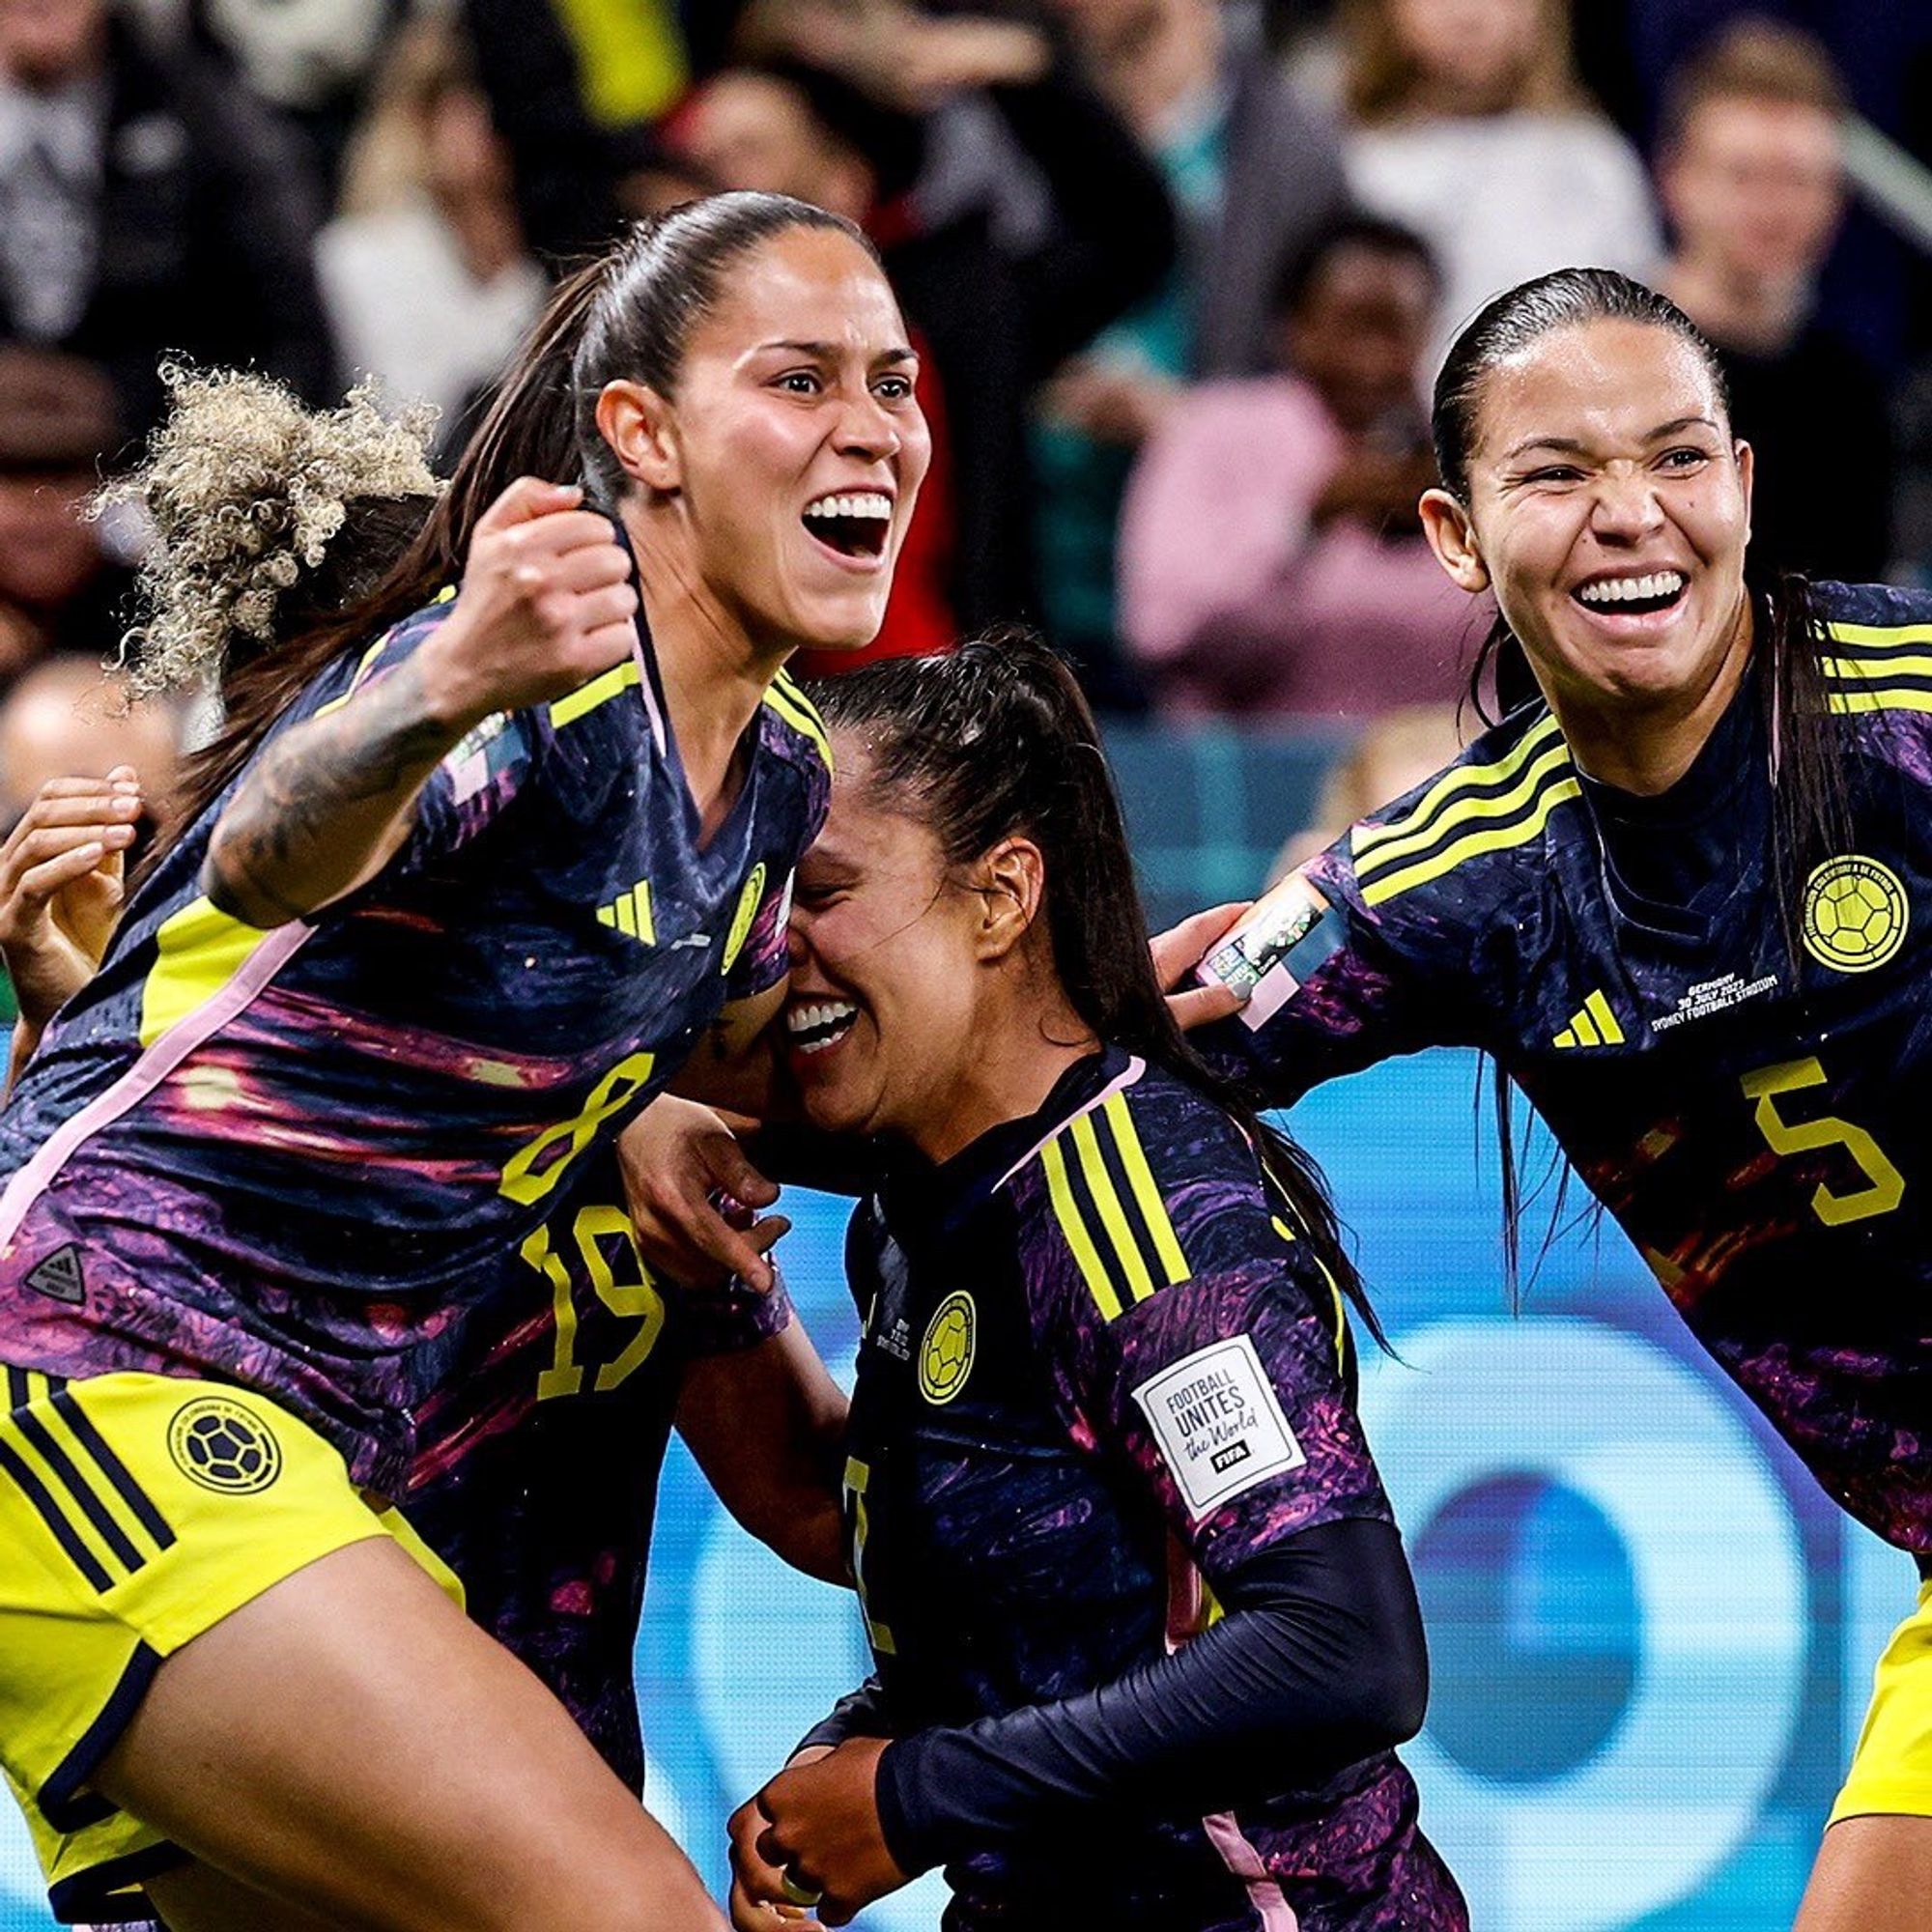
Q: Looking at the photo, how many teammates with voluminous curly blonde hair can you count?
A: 1